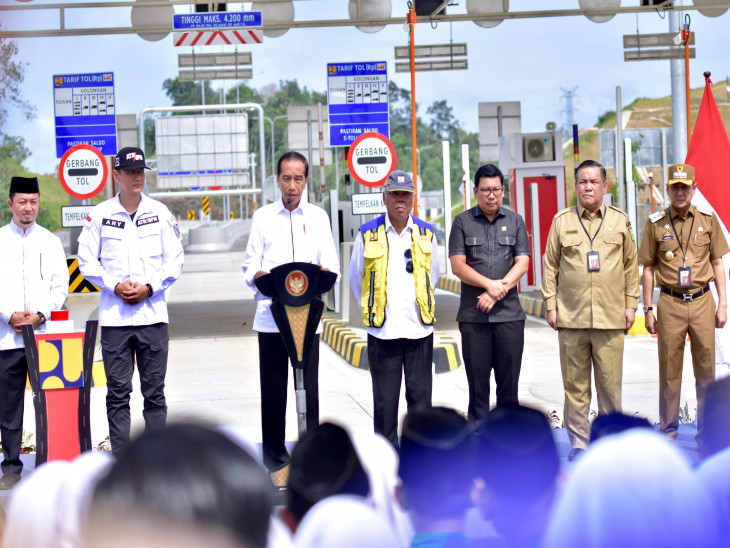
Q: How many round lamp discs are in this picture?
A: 6